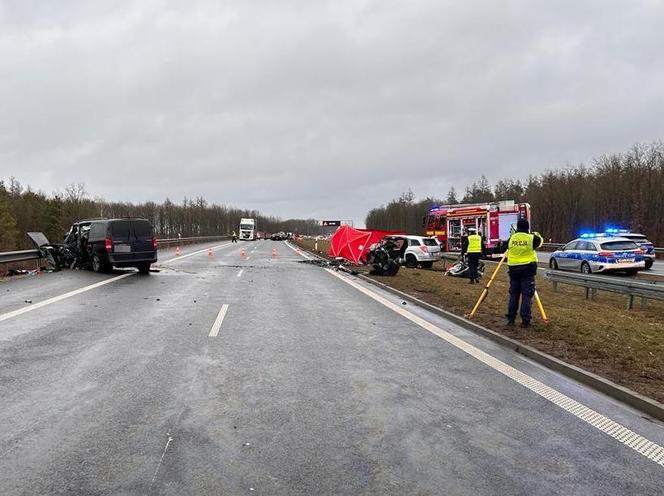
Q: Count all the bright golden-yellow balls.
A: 0